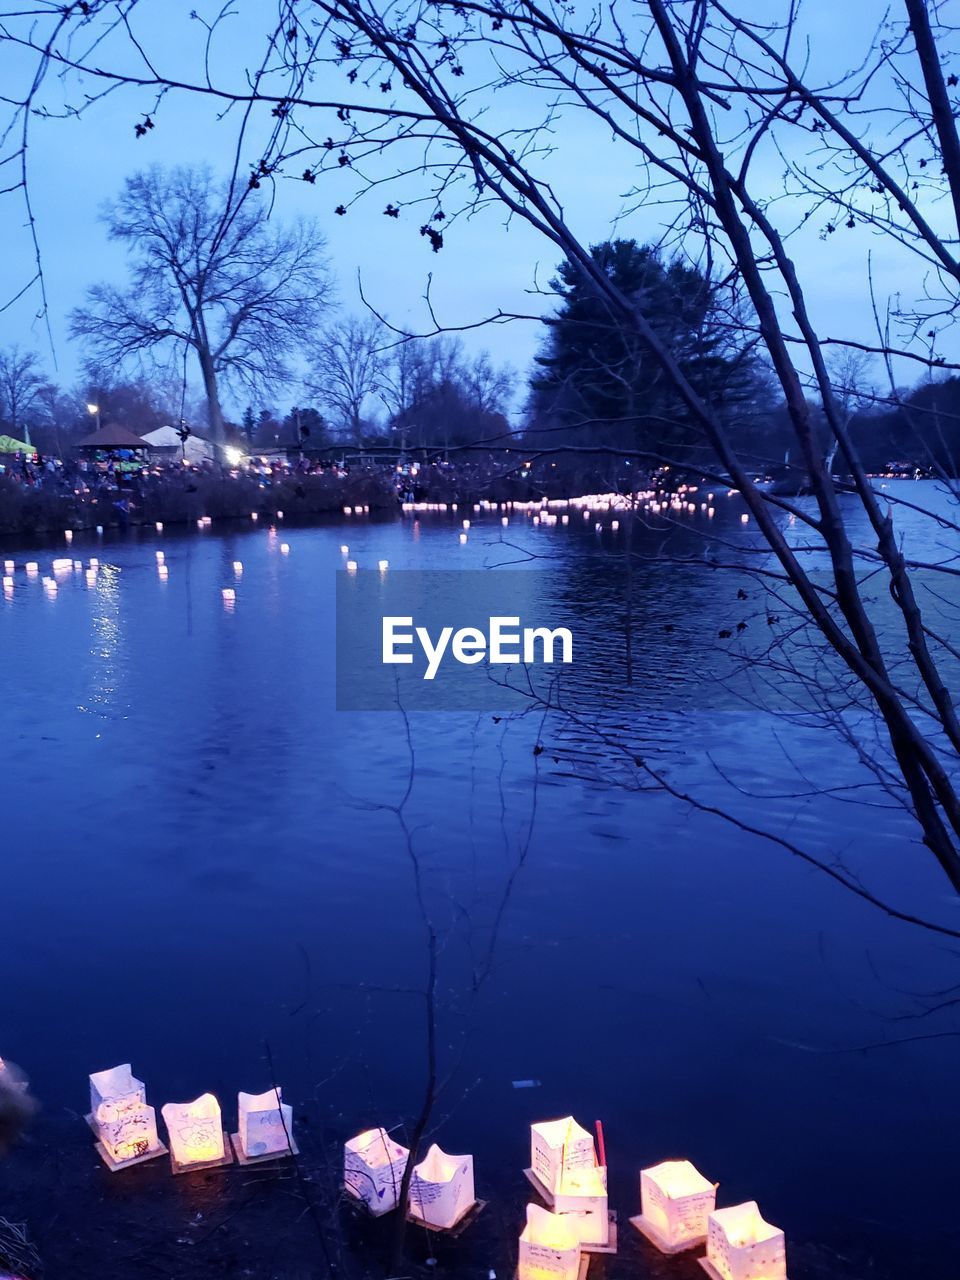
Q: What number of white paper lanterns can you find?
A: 11